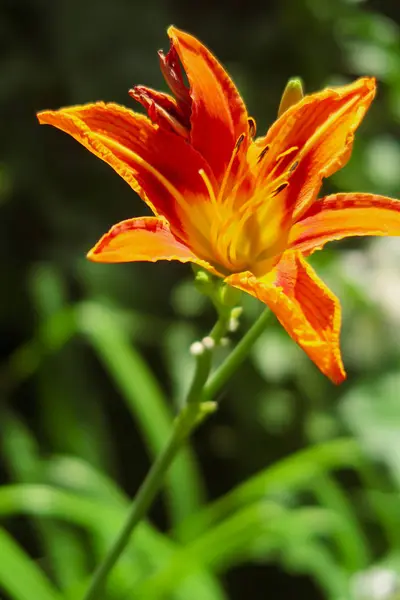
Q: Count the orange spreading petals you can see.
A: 6